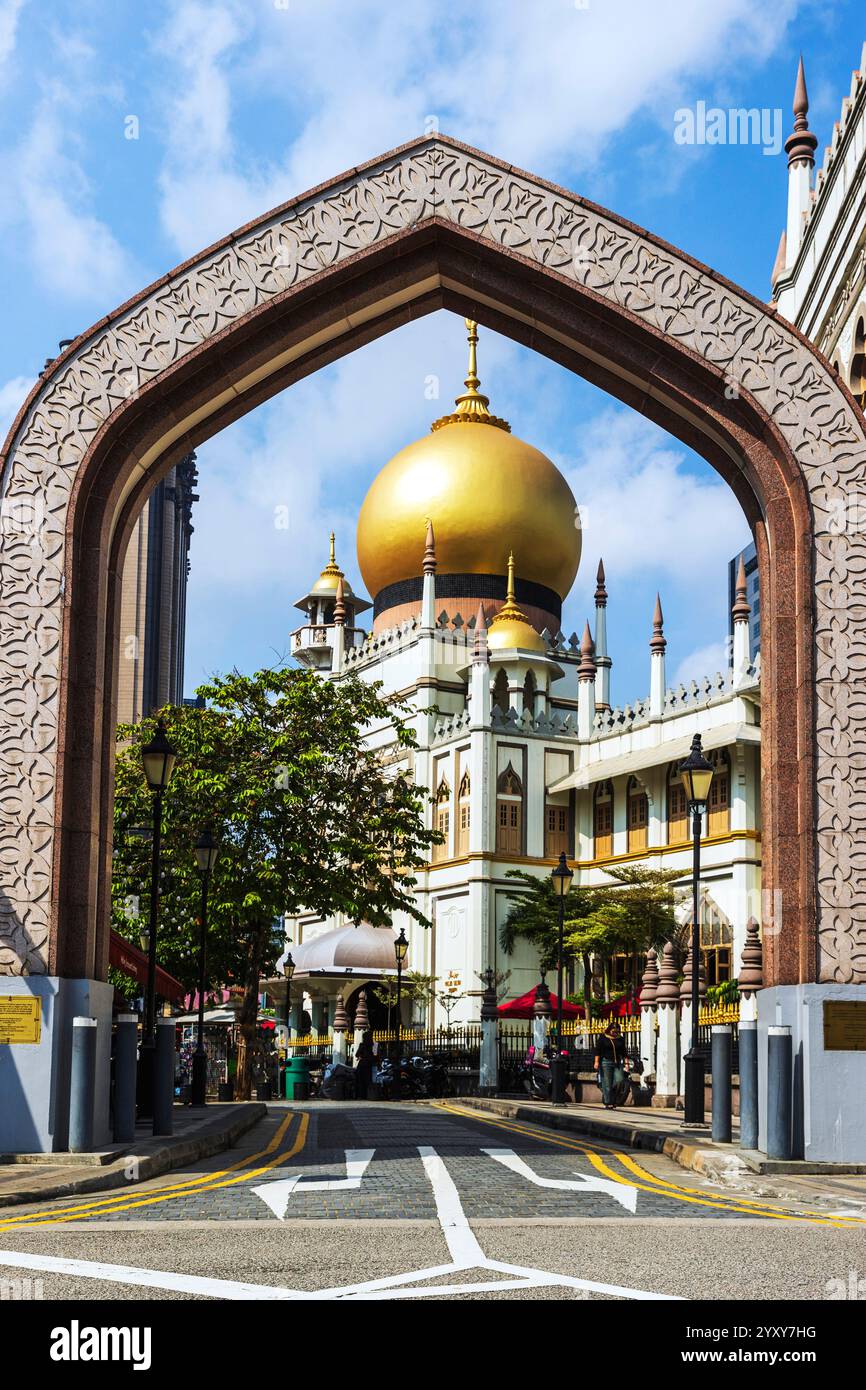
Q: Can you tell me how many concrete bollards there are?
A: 6